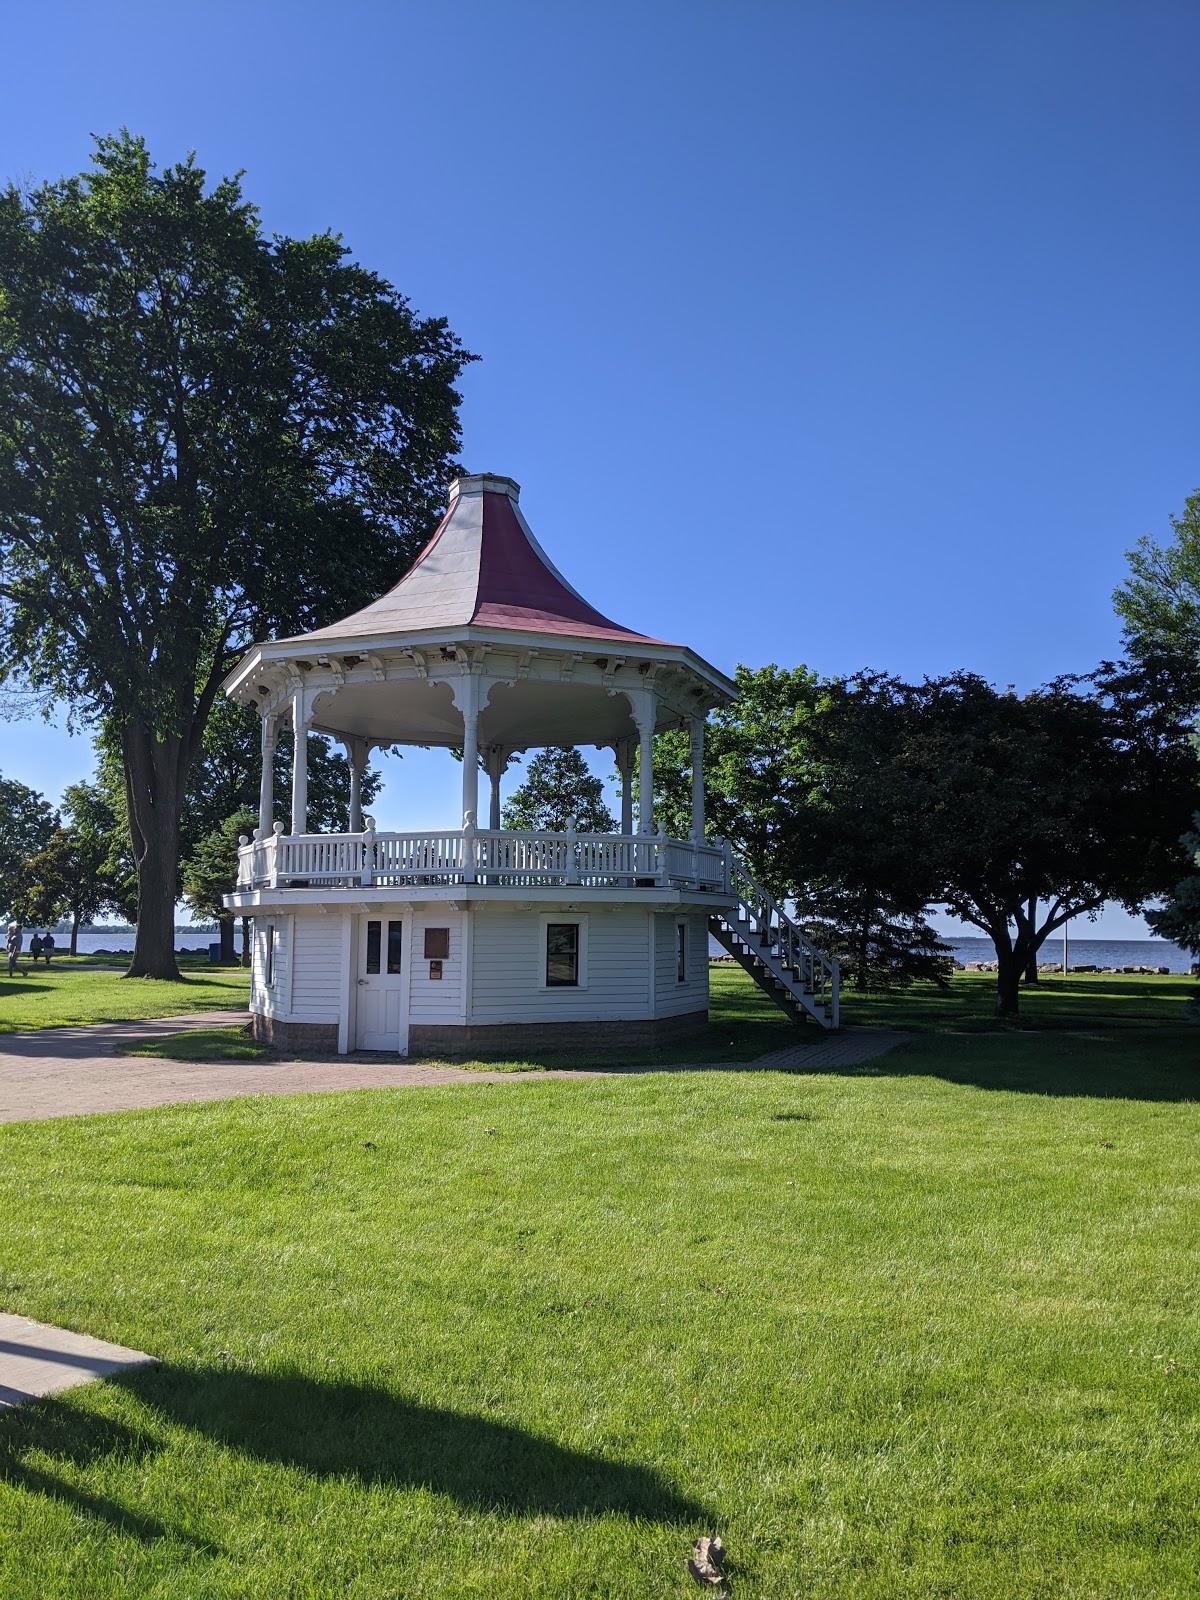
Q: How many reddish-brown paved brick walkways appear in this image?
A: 1